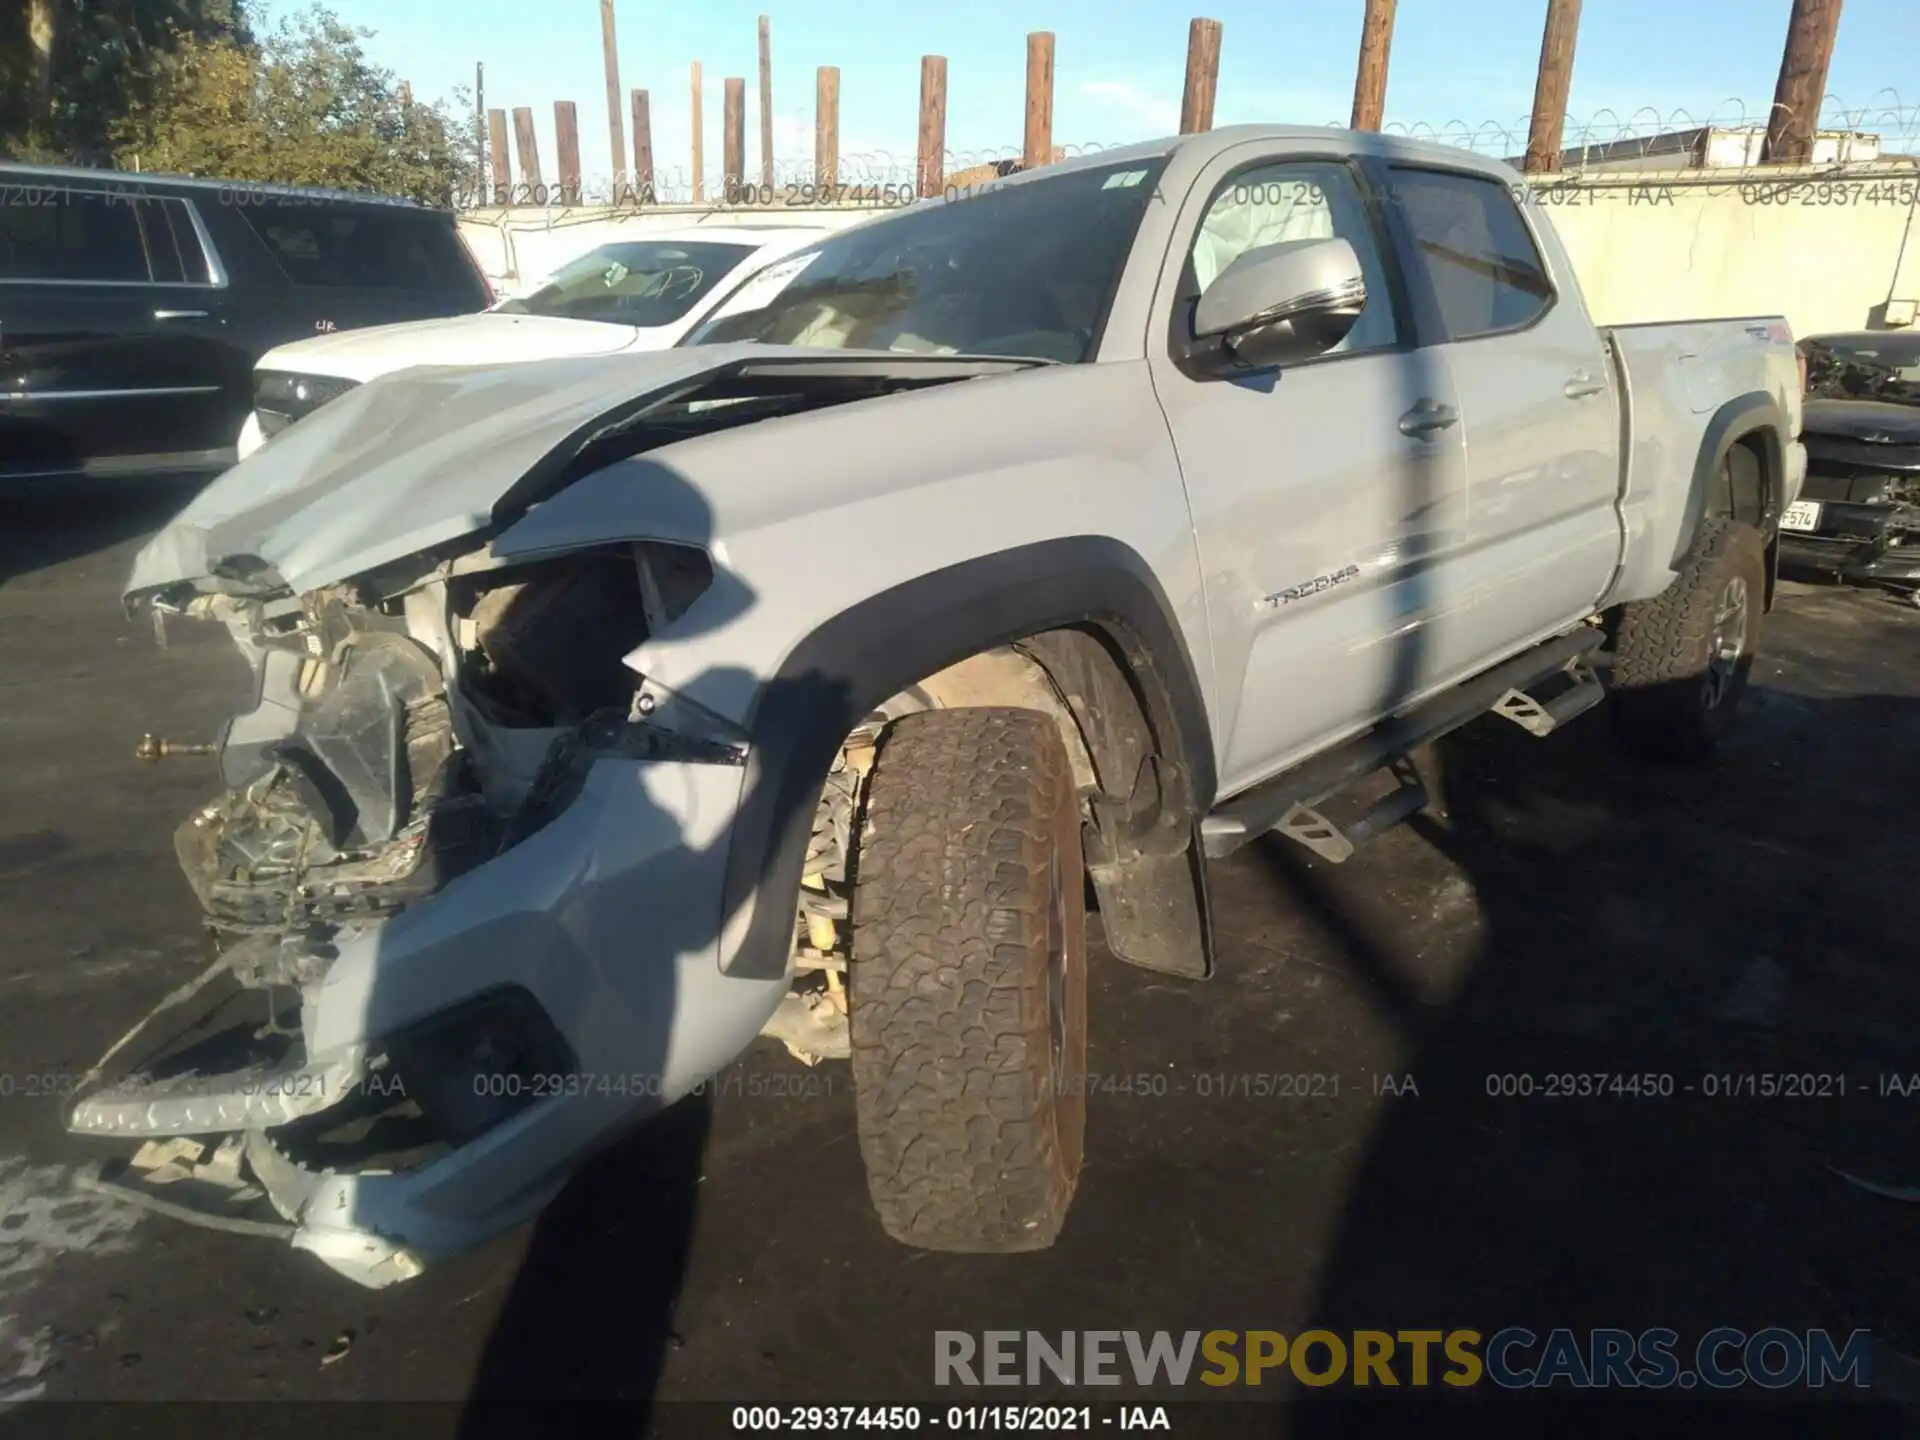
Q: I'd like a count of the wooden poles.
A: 15